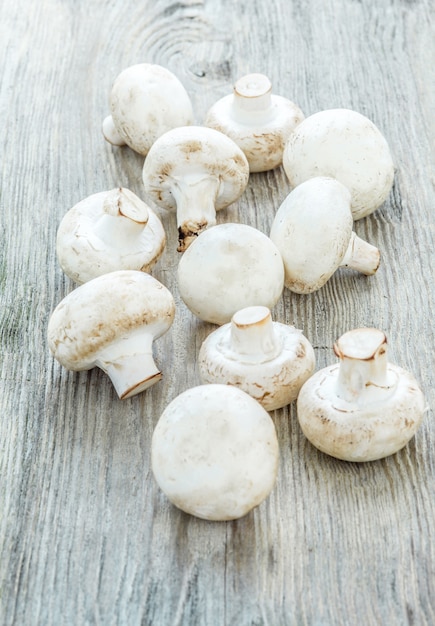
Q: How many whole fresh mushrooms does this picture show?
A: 11